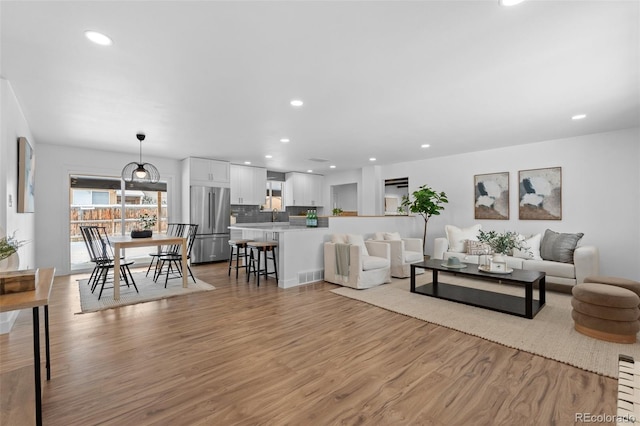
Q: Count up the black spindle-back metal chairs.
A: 4